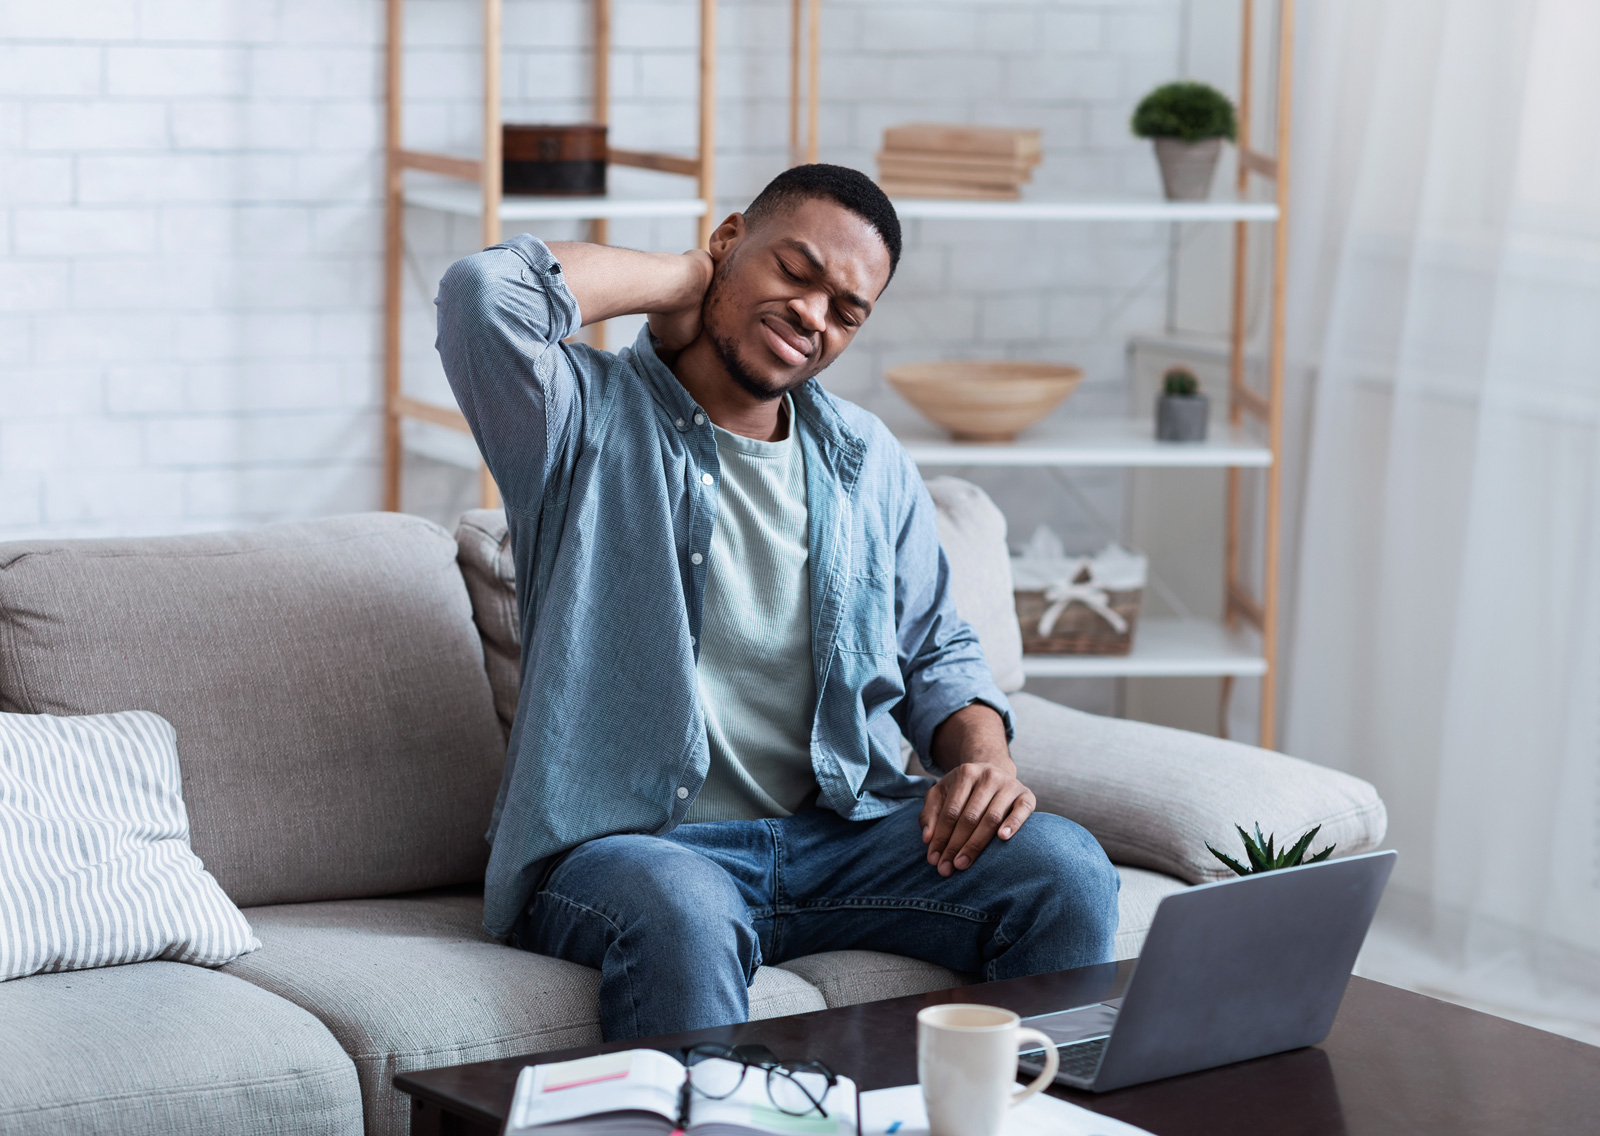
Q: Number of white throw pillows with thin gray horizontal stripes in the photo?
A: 0